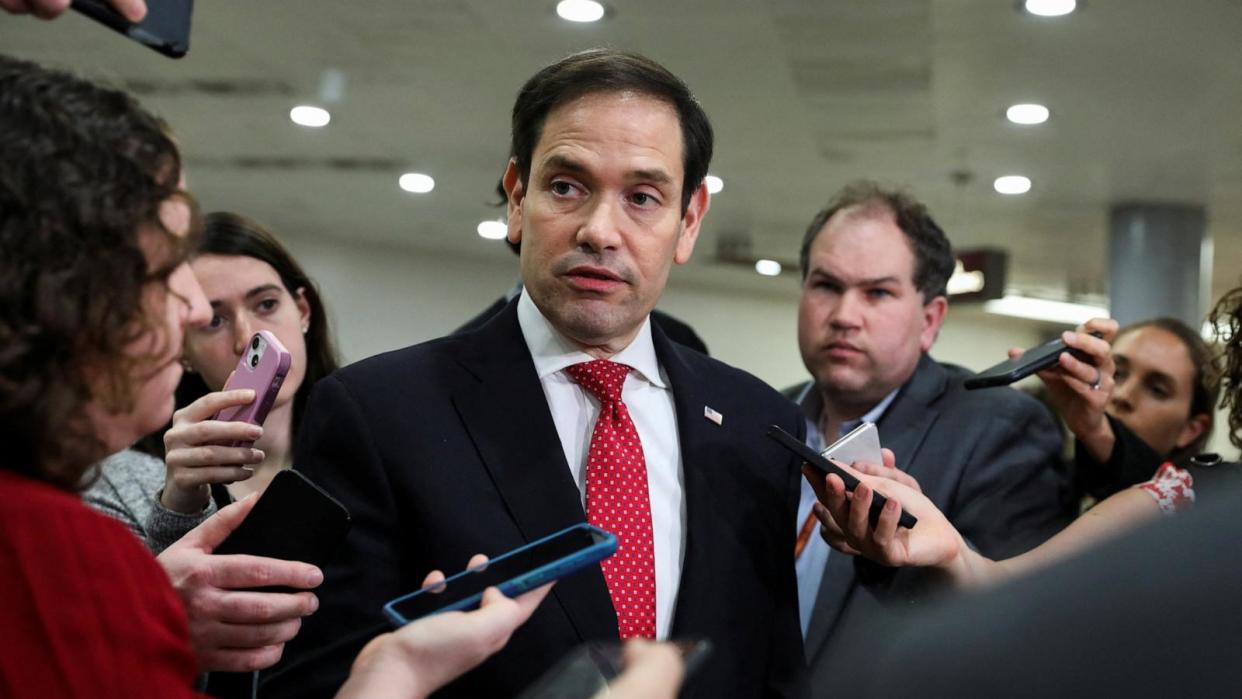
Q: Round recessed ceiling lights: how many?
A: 9